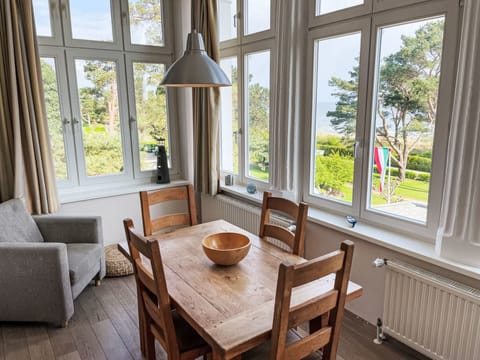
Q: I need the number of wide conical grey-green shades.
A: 1